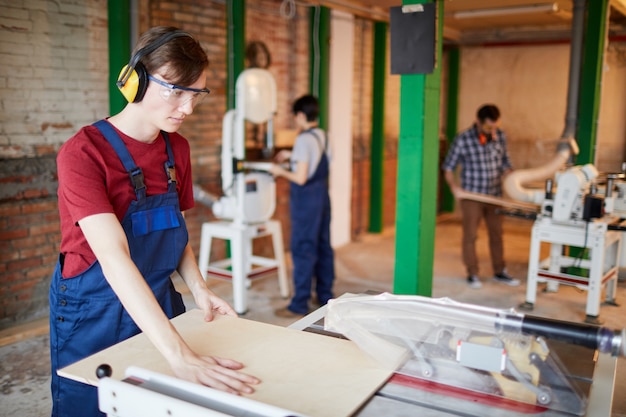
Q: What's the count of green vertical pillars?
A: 7